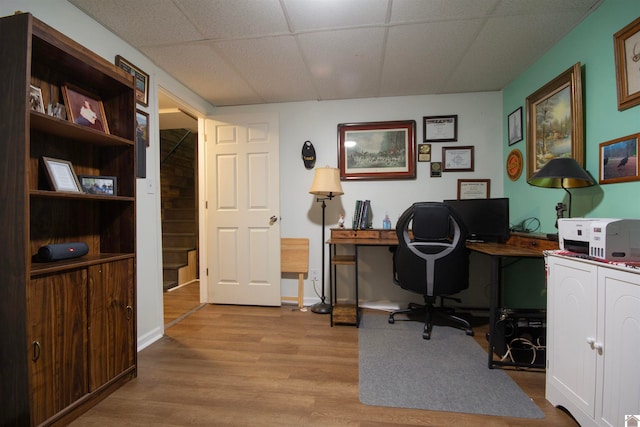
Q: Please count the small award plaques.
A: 2